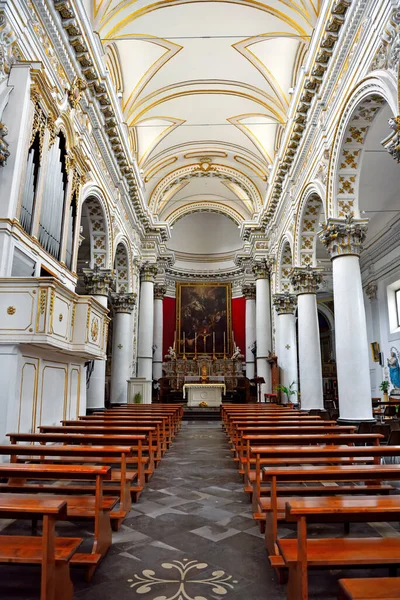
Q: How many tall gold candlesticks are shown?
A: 6